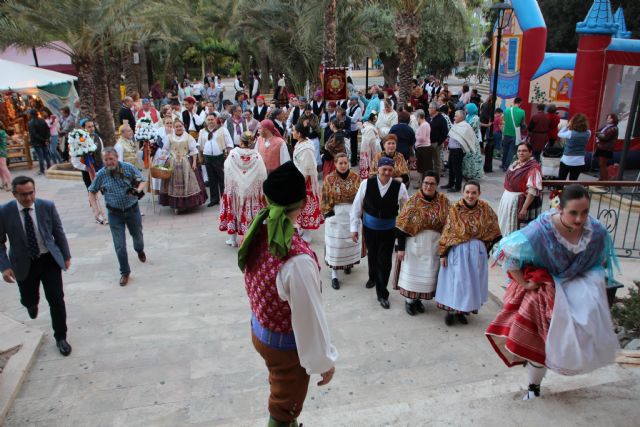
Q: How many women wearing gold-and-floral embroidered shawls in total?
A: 4